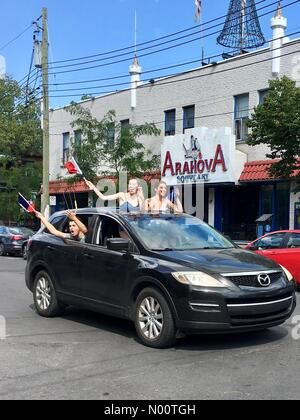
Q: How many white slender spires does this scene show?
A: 2